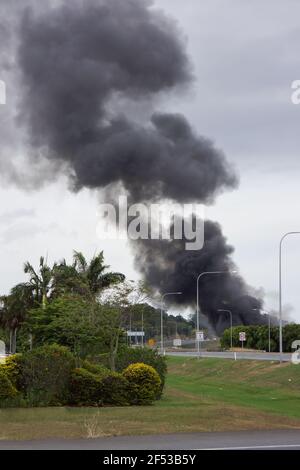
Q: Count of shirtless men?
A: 0